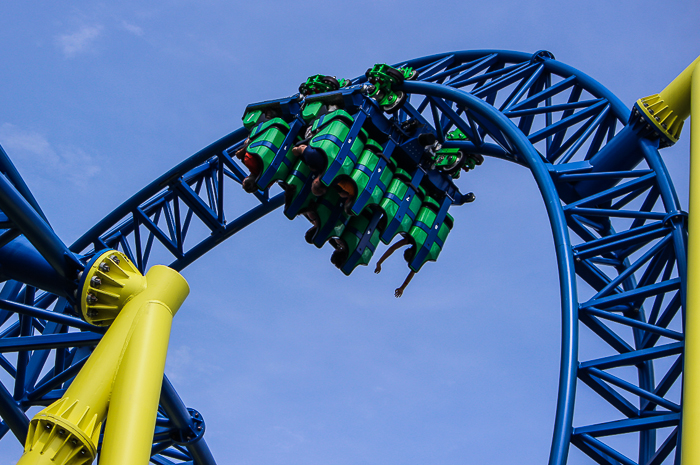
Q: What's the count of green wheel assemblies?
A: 3